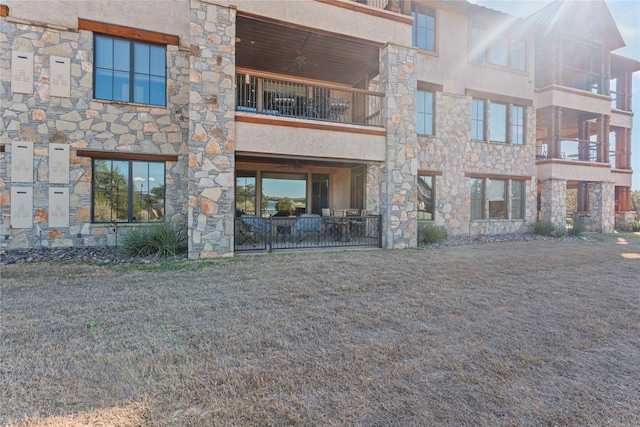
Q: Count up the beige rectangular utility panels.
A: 6